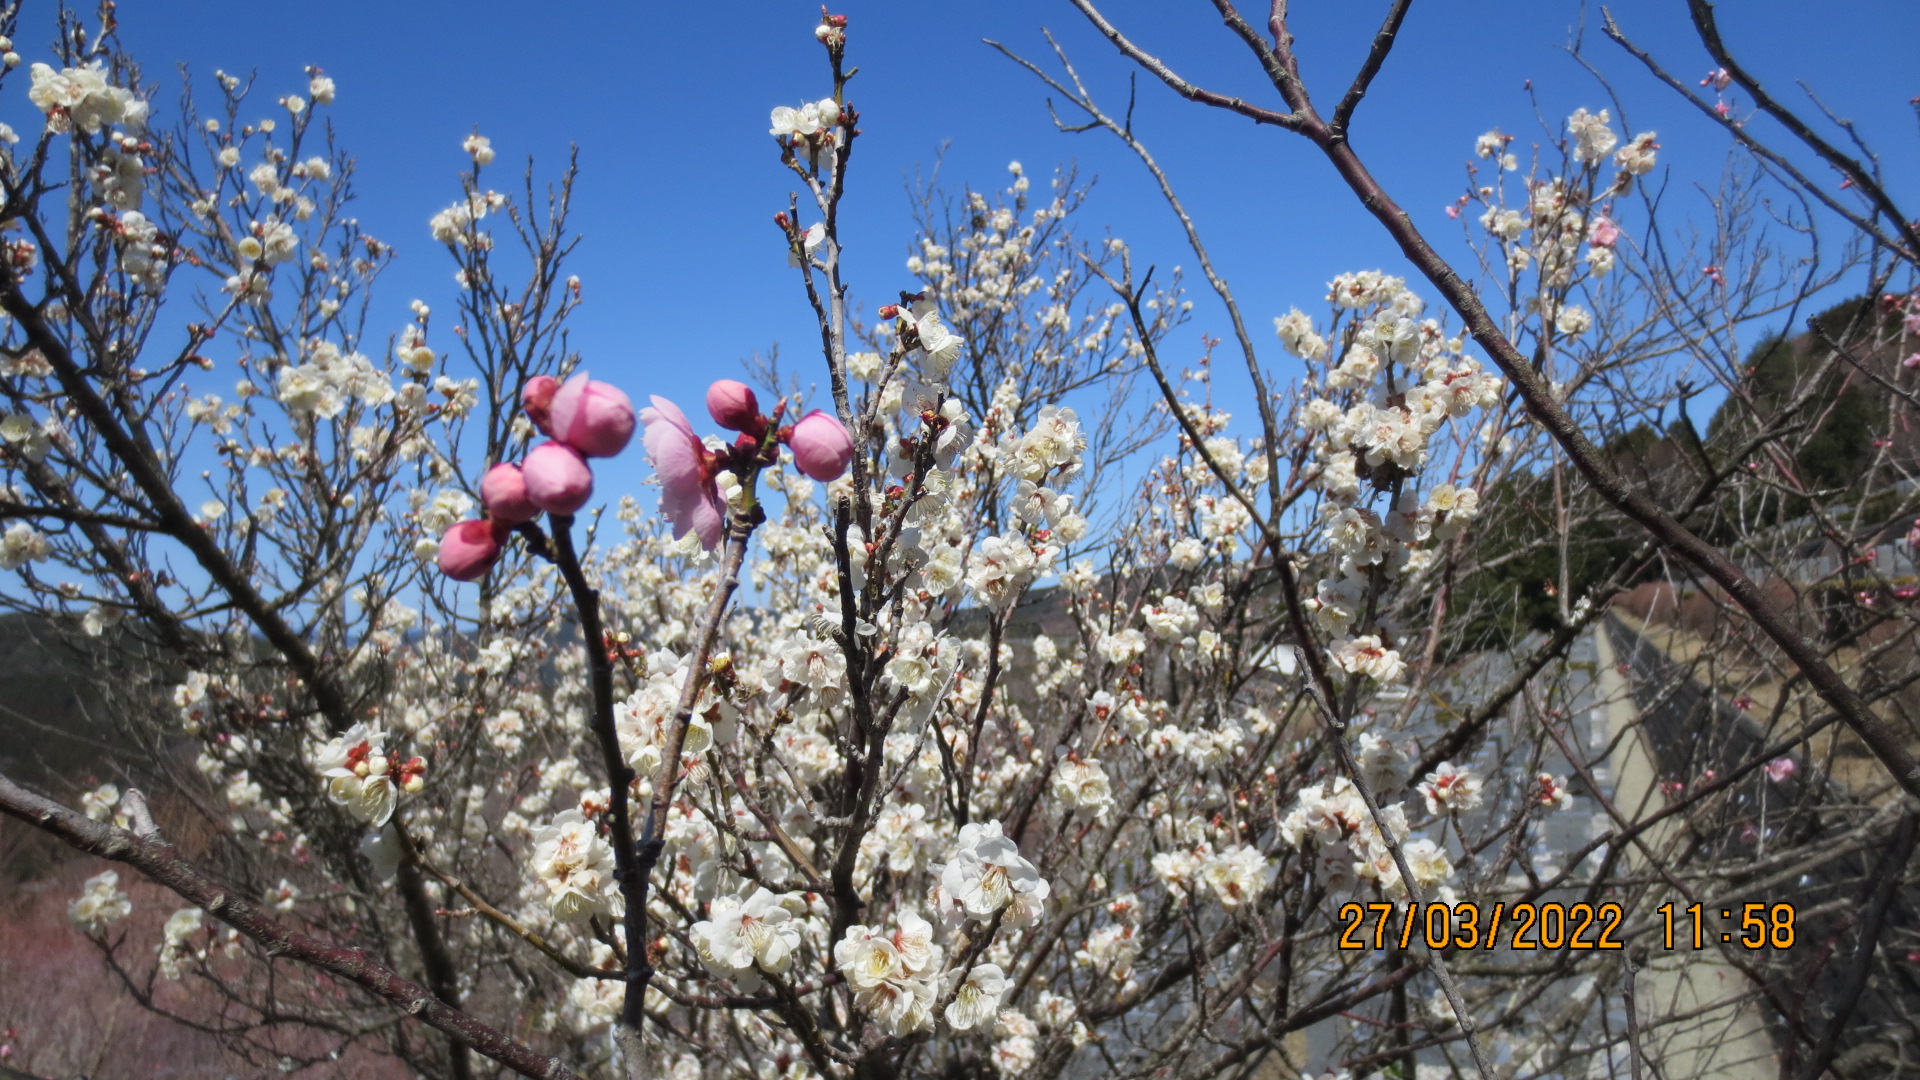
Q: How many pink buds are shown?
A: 7